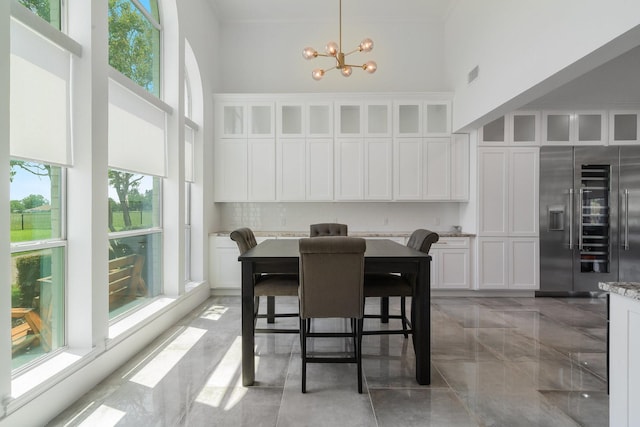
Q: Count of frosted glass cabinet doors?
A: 13